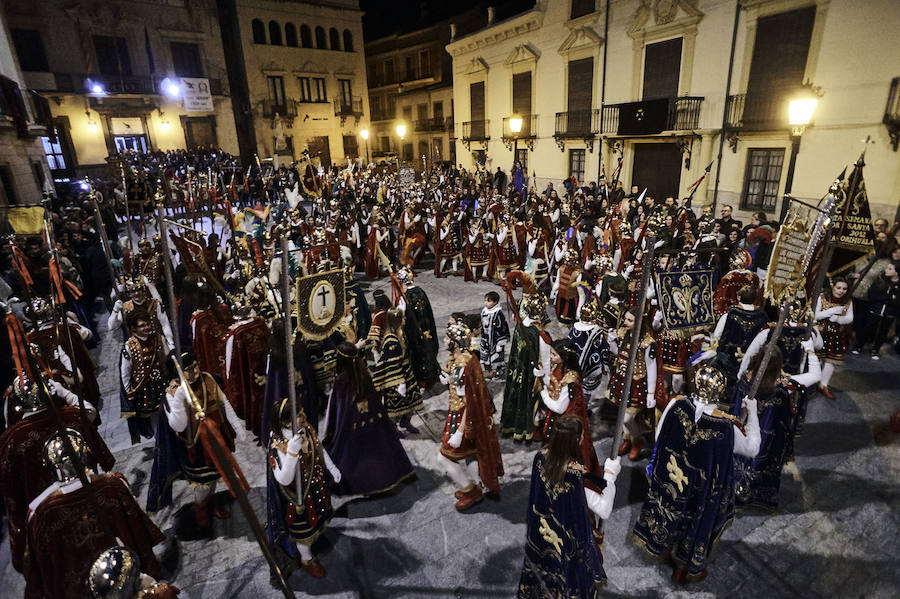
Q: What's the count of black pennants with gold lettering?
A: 1